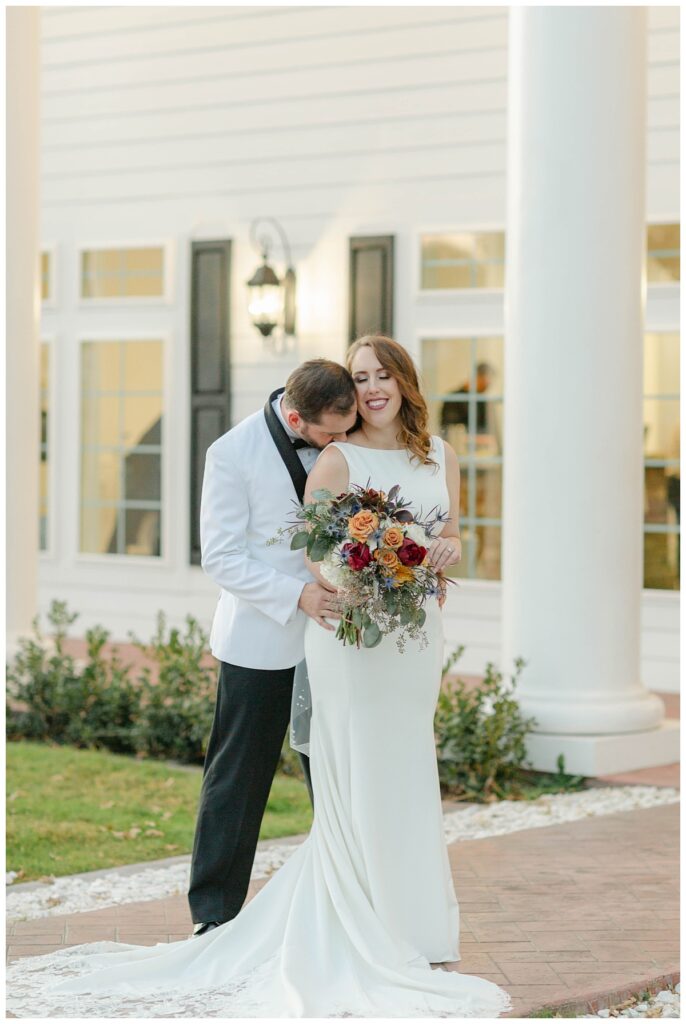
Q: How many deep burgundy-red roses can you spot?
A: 2